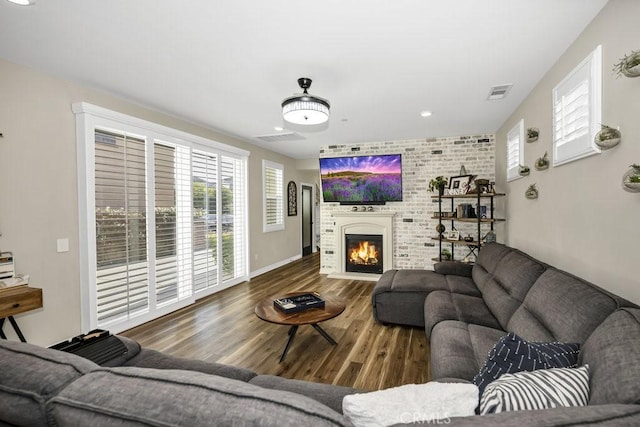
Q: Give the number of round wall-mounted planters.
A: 7